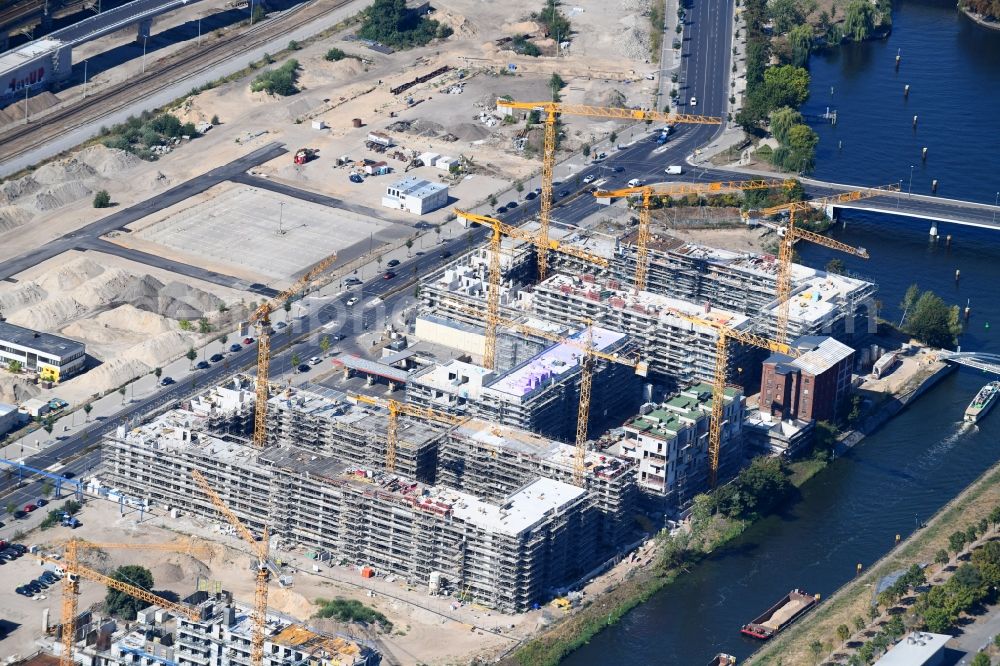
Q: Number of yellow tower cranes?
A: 12